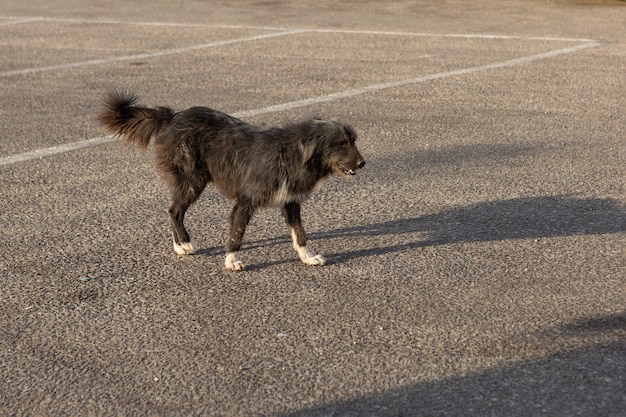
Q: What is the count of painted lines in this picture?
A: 4